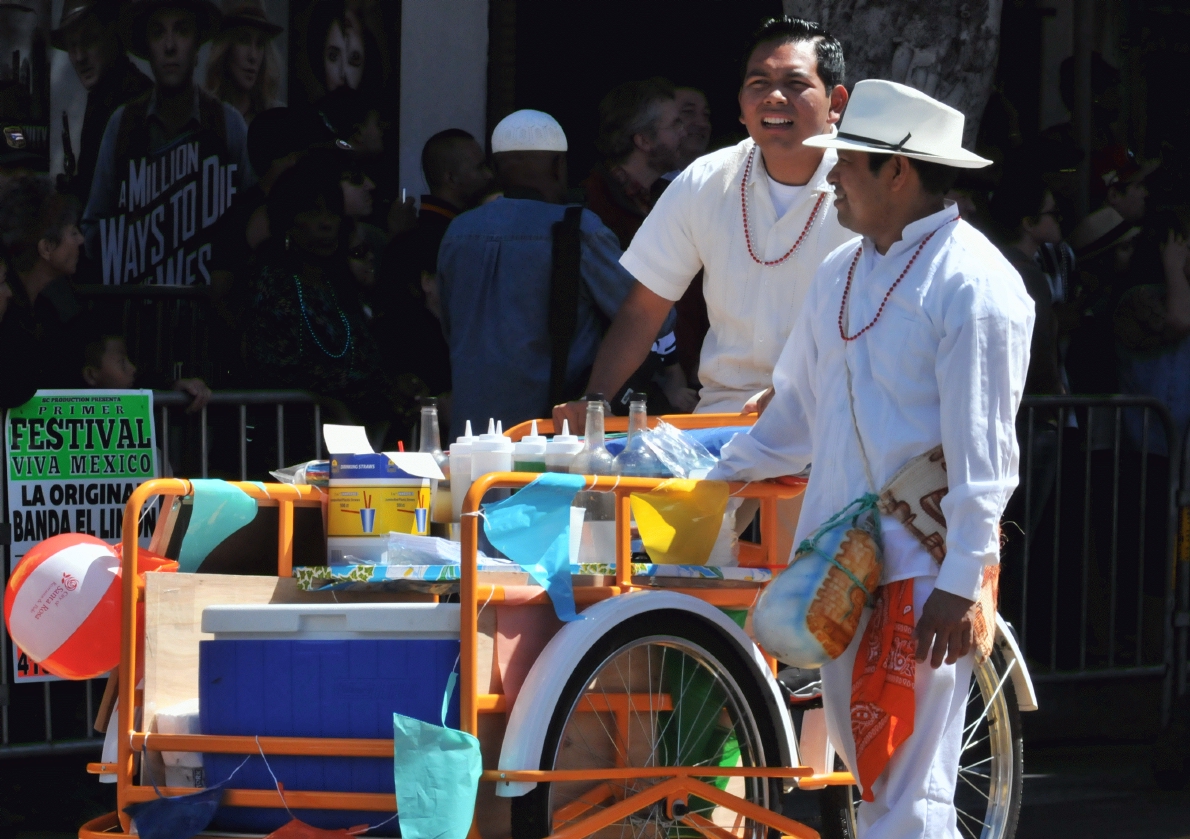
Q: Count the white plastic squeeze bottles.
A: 5